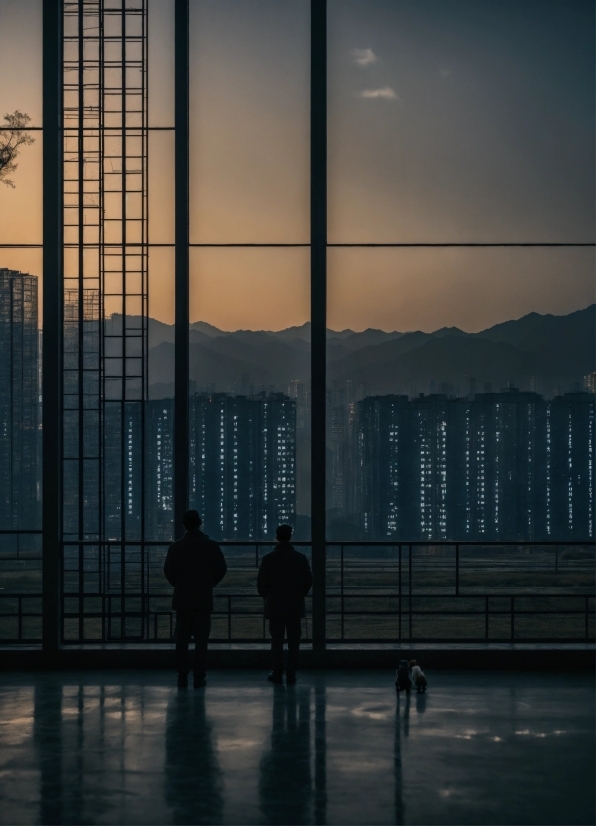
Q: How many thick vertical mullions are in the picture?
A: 3